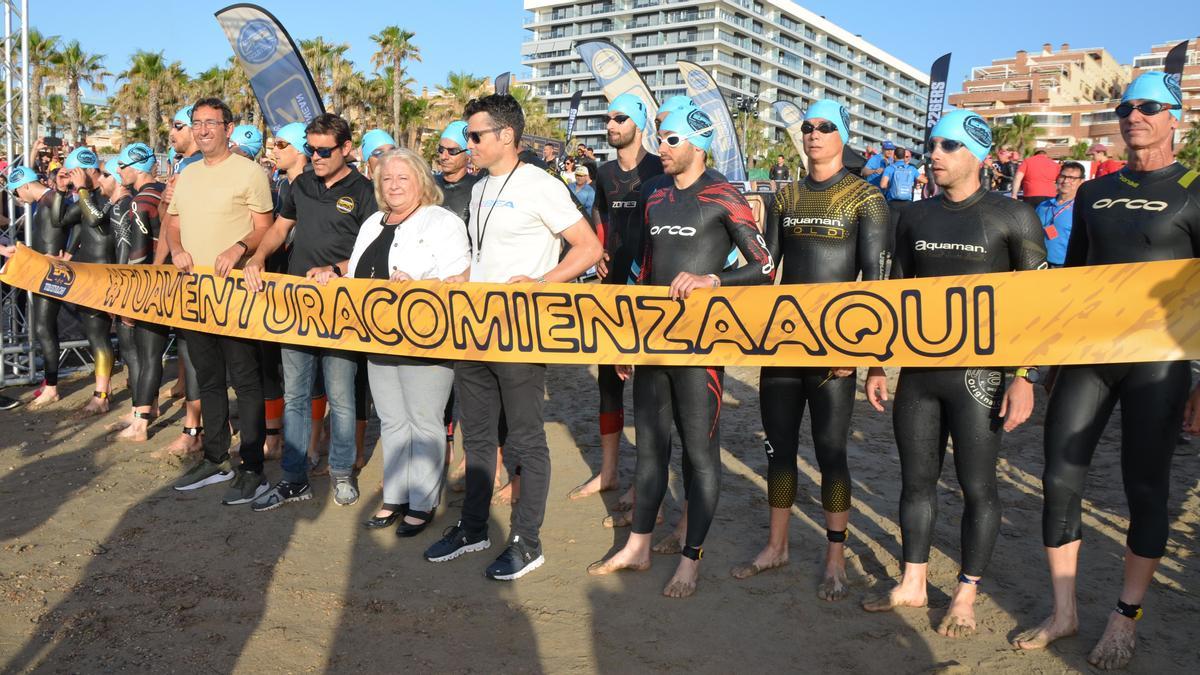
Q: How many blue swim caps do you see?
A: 15